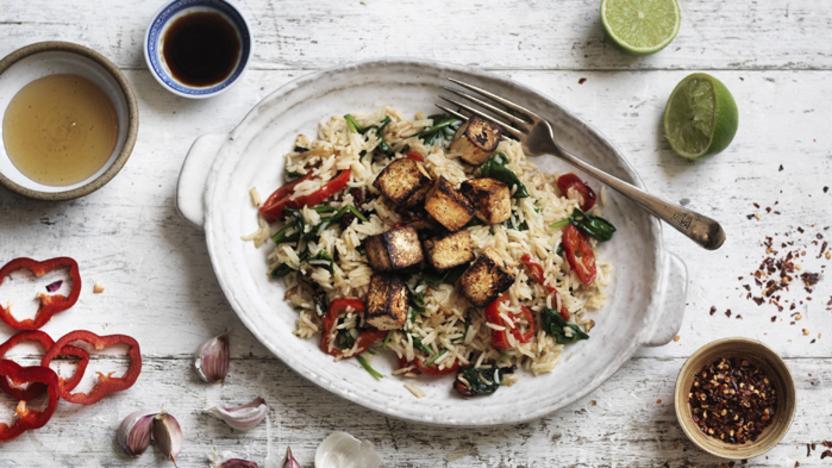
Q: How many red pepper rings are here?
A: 4